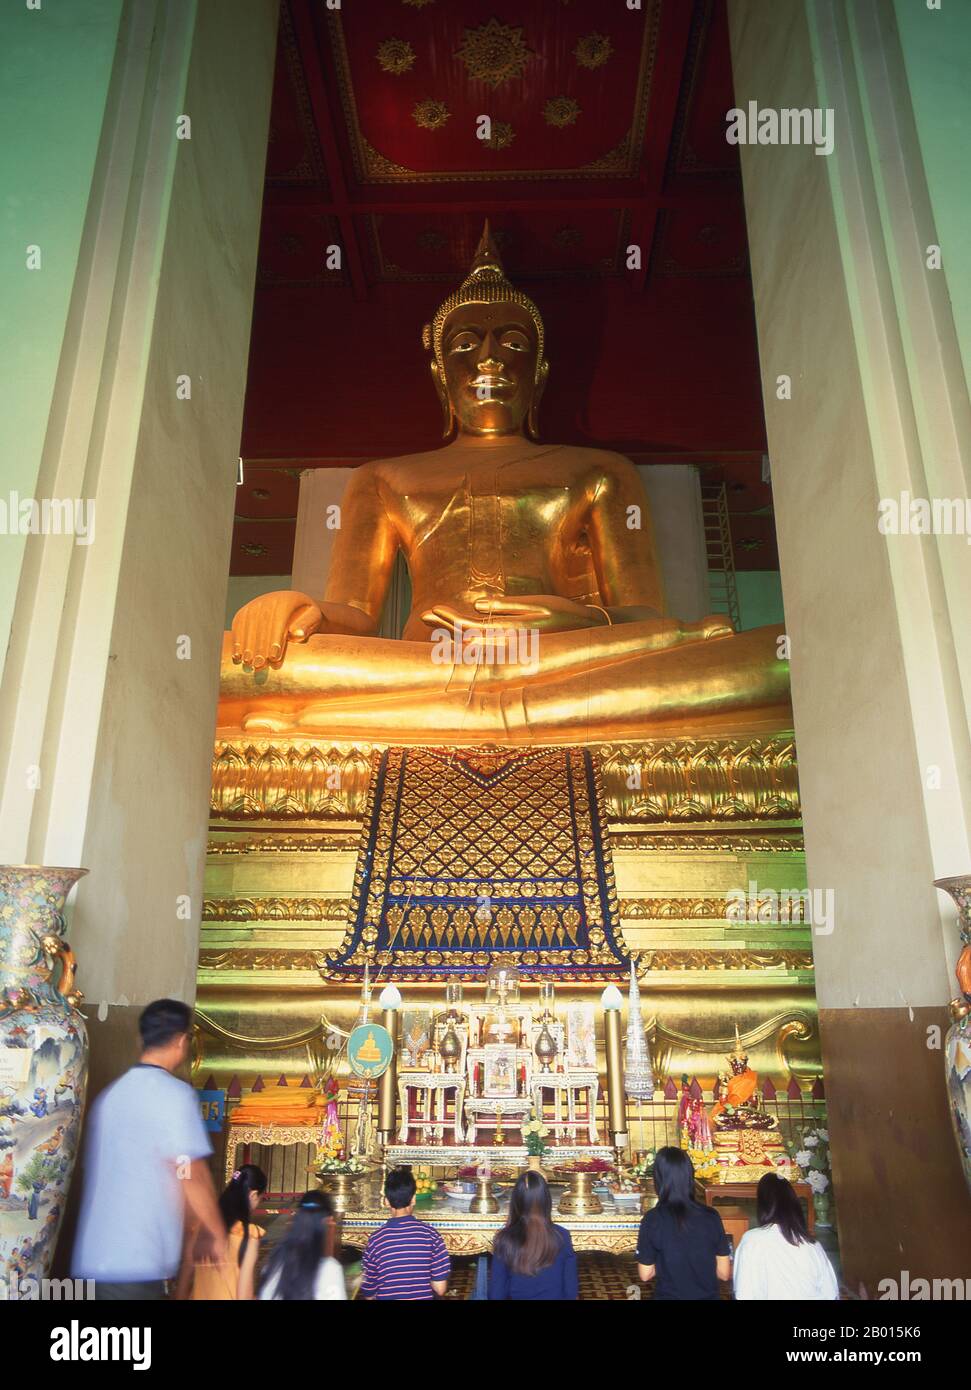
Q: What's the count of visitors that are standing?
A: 1